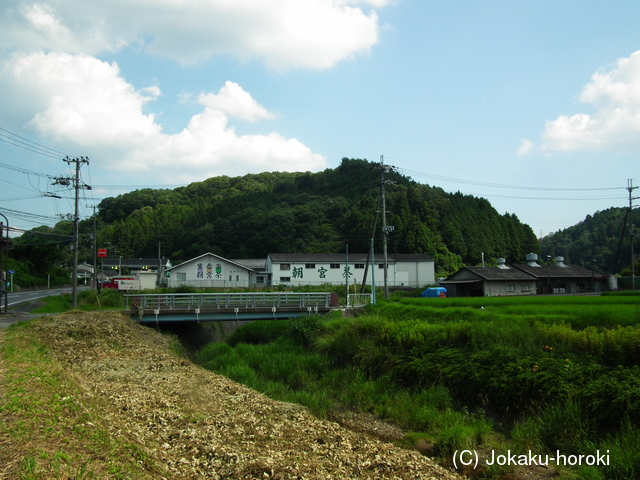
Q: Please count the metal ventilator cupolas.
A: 3